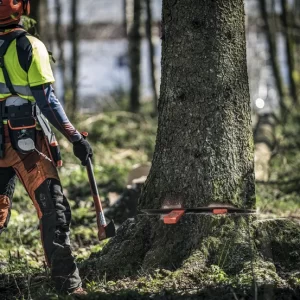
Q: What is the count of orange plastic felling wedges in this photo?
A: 2